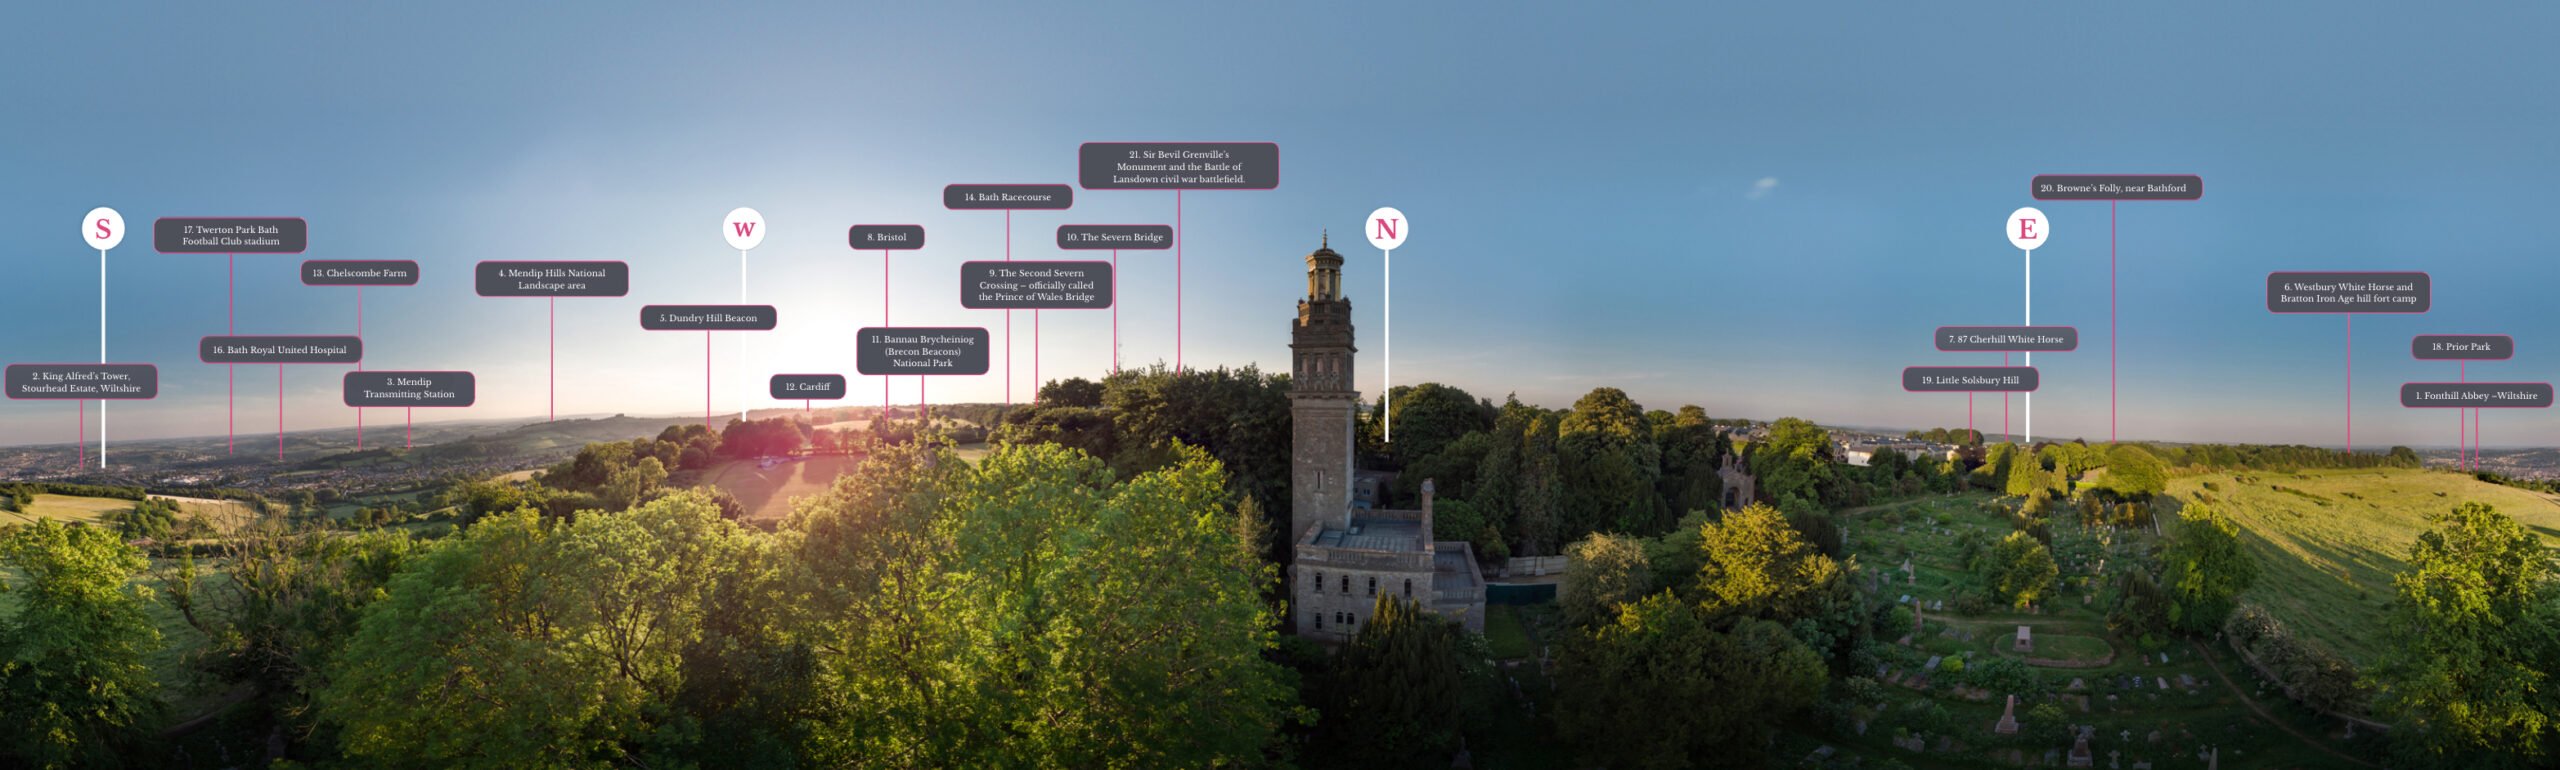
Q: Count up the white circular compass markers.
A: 4